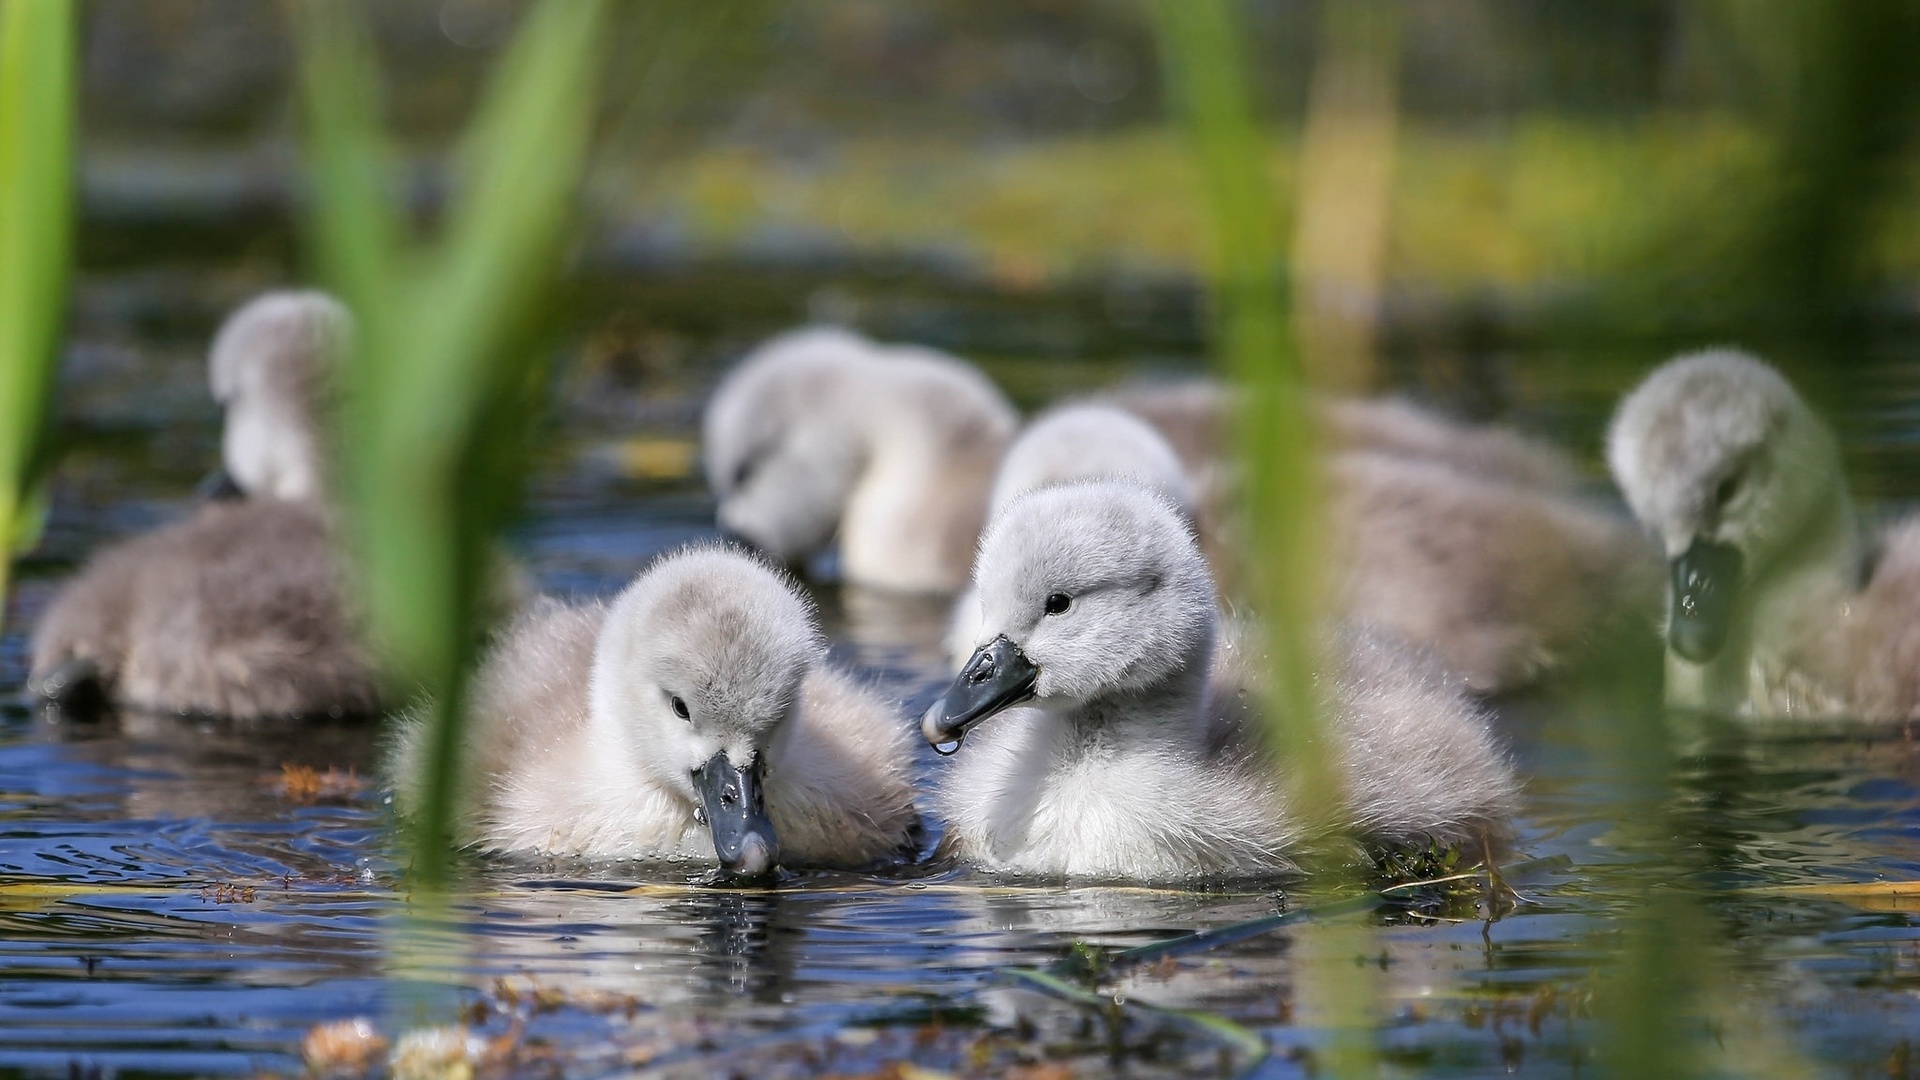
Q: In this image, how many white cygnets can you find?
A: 6